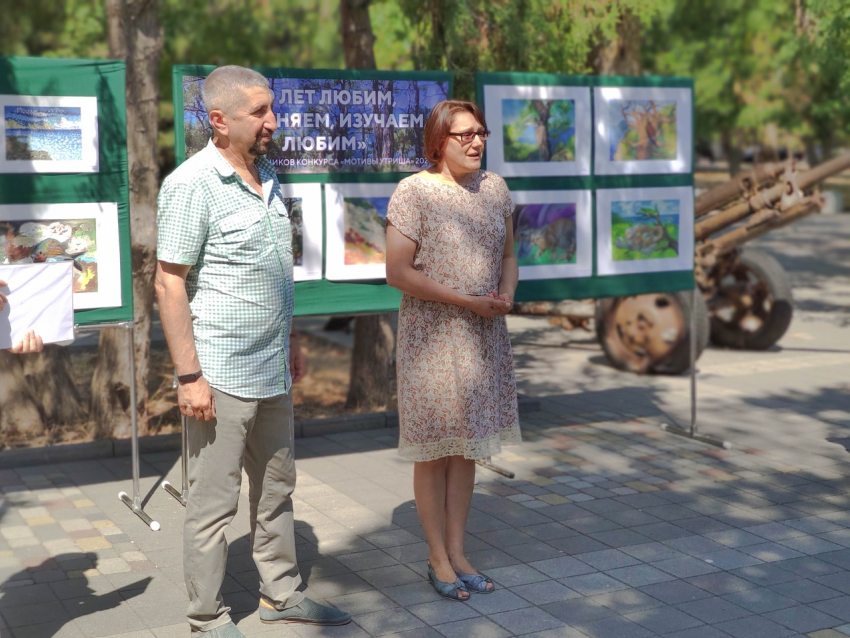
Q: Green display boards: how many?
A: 3